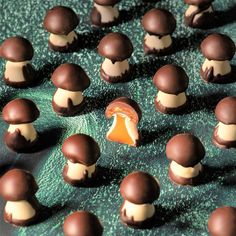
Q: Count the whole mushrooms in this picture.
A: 12